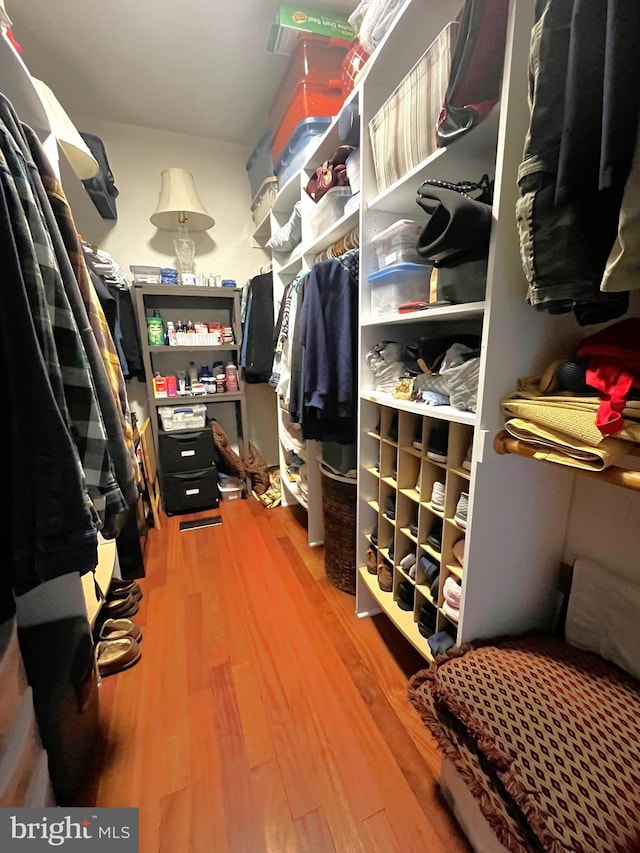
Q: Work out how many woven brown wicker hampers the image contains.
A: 1